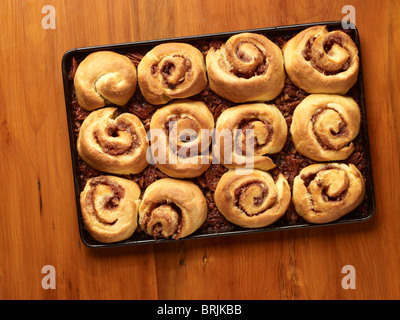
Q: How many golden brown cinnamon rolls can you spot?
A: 12